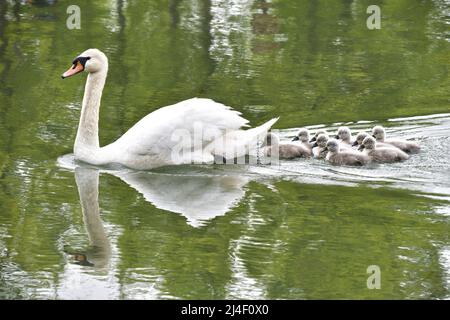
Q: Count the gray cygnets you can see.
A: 9